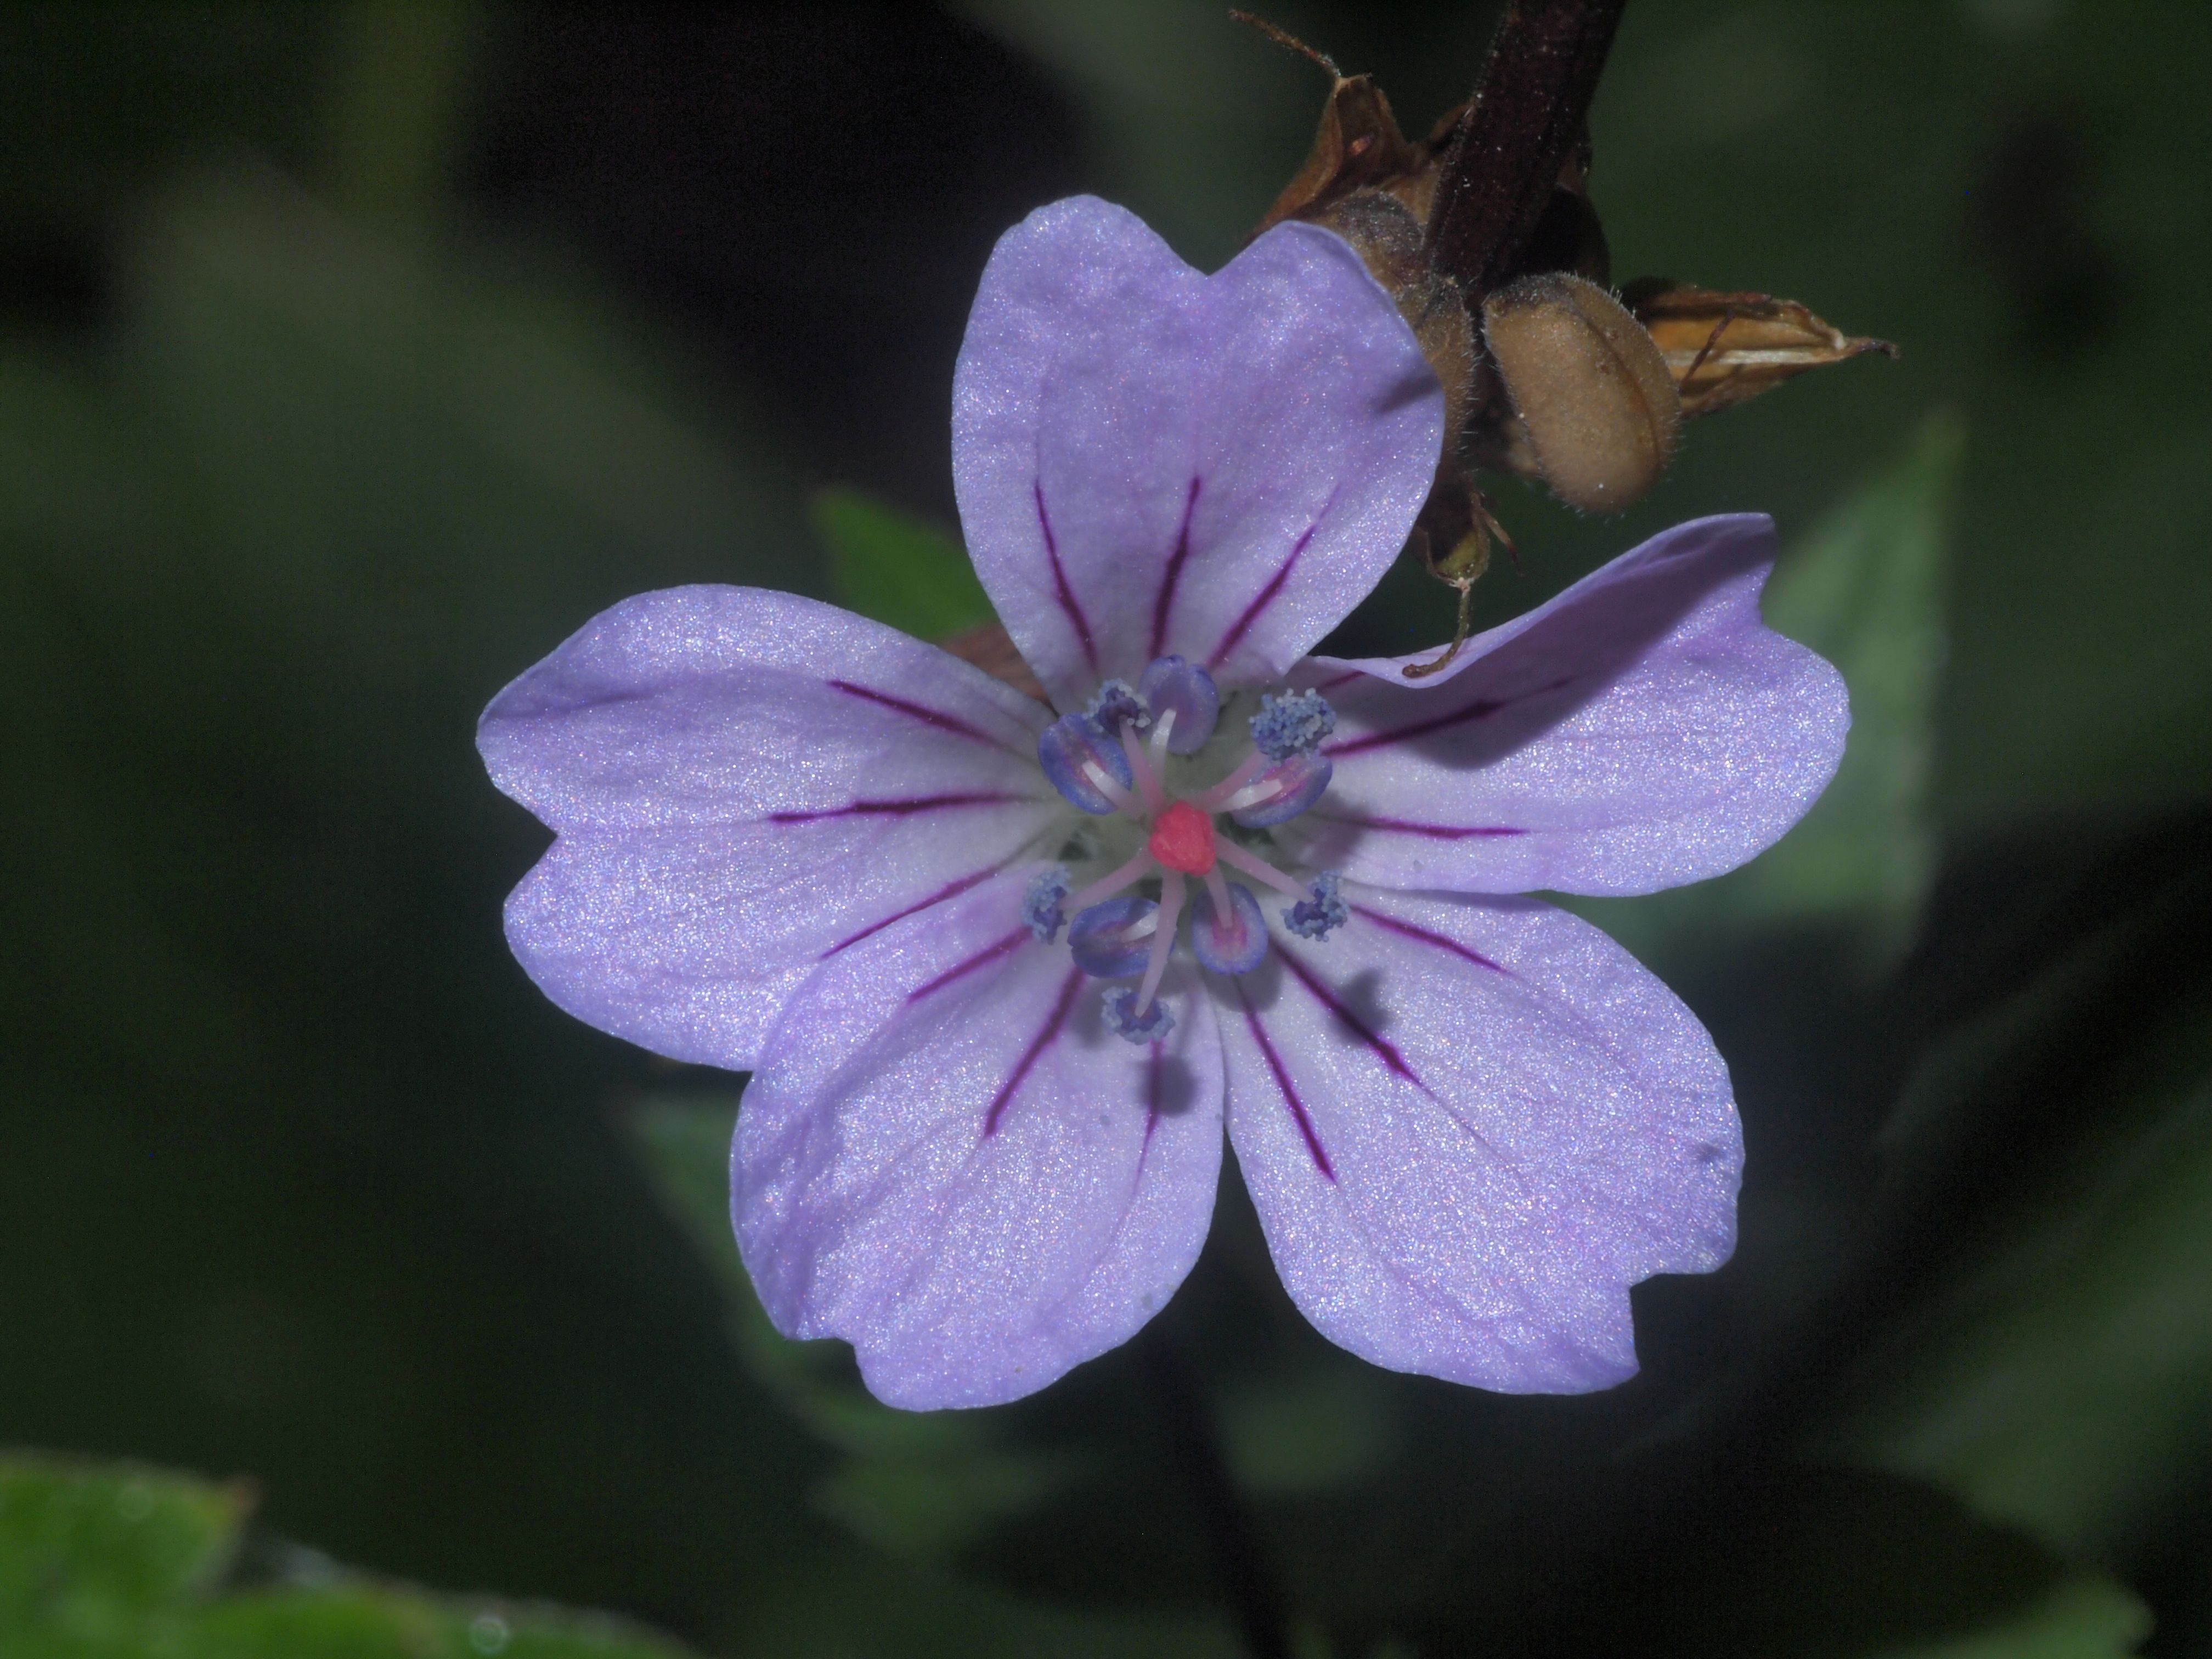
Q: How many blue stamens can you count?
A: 10